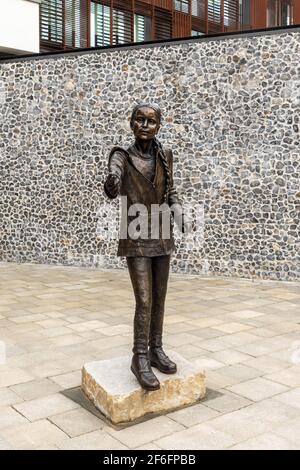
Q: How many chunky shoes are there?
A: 2